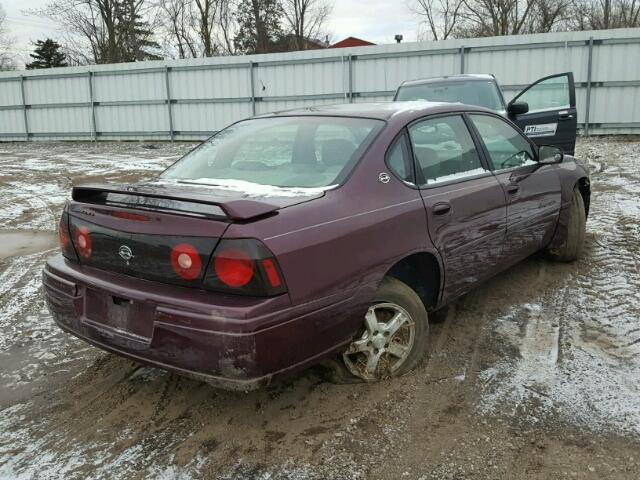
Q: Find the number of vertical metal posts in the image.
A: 7